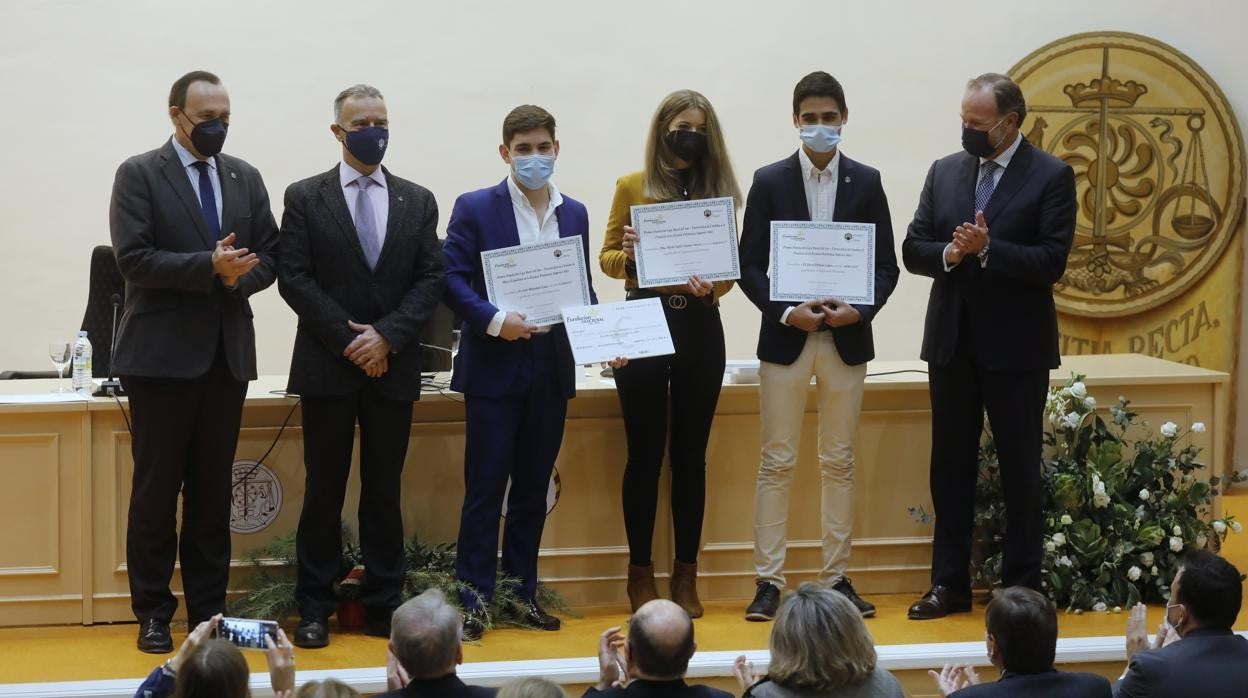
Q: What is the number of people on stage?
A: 6